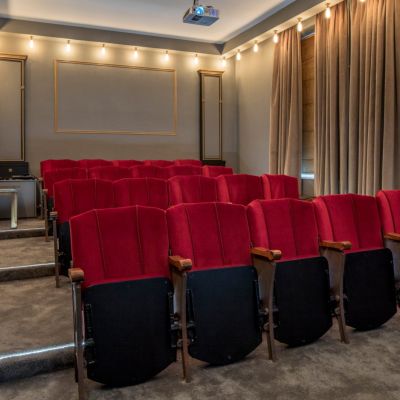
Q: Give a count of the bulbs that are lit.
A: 13